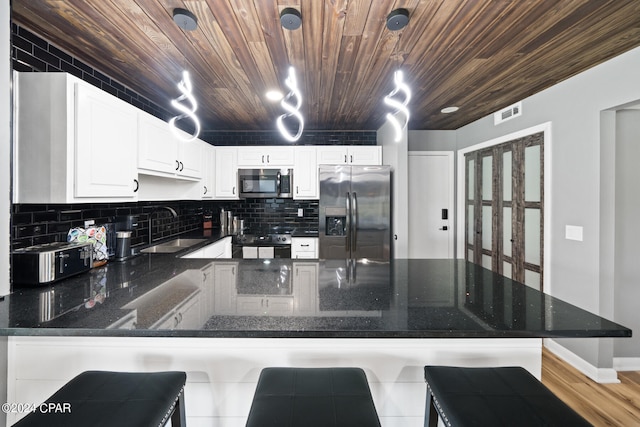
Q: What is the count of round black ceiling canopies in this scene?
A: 3